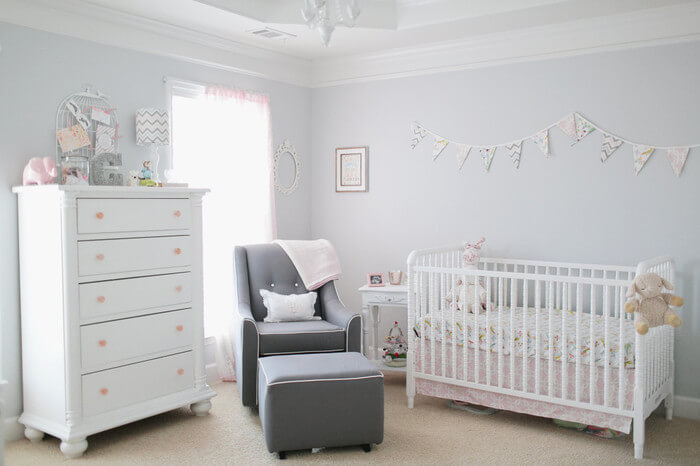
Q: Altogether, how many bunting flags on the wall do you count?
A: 11